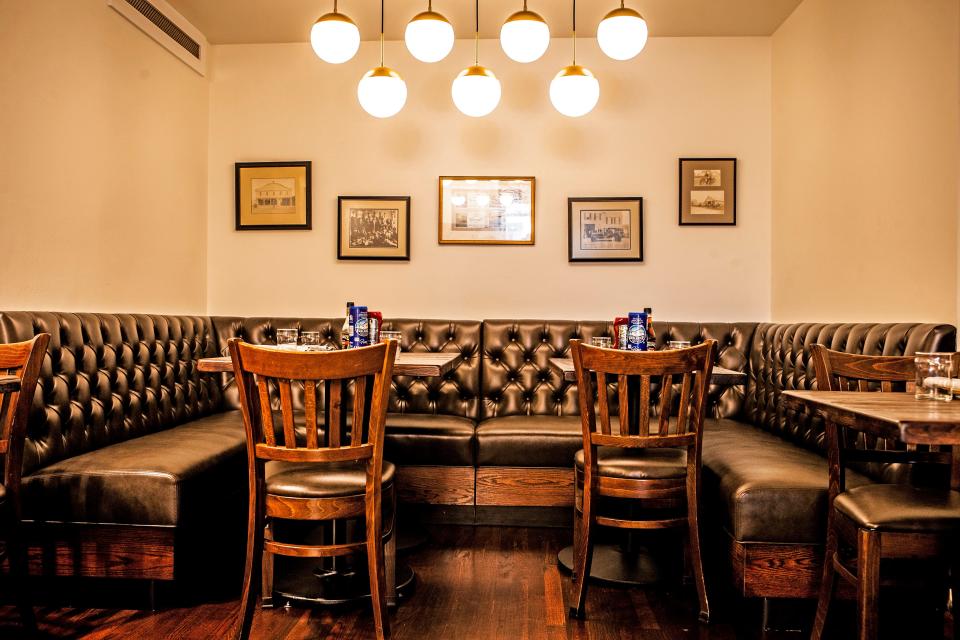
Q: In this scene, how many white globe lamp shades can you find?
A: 7